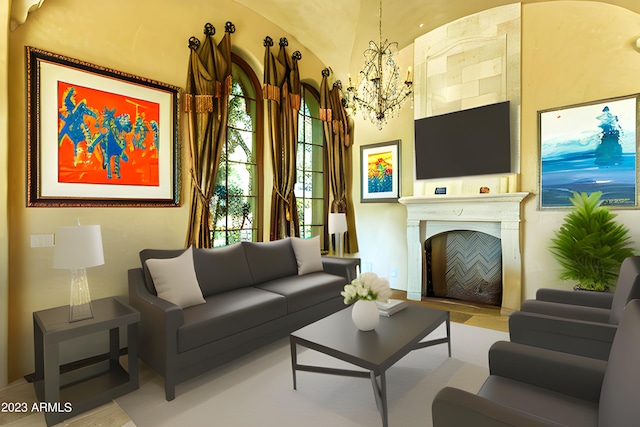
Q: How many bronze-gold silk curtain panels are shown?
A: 3